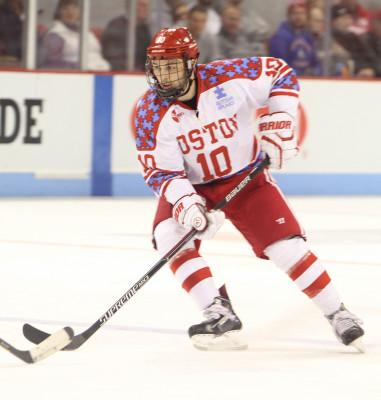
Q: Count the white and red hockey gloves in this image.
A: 2